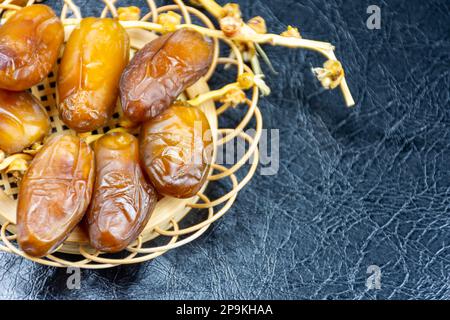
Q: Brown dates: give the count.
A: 7